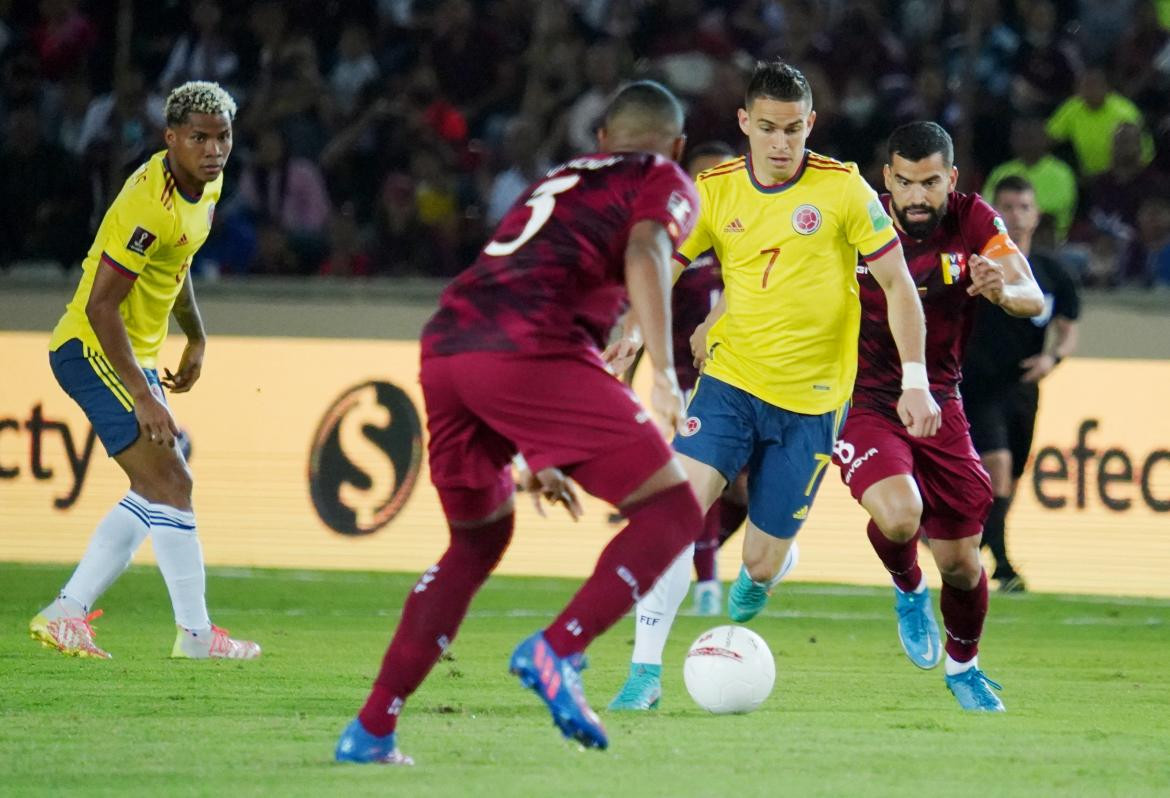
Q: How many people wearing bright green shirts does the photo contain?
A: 2